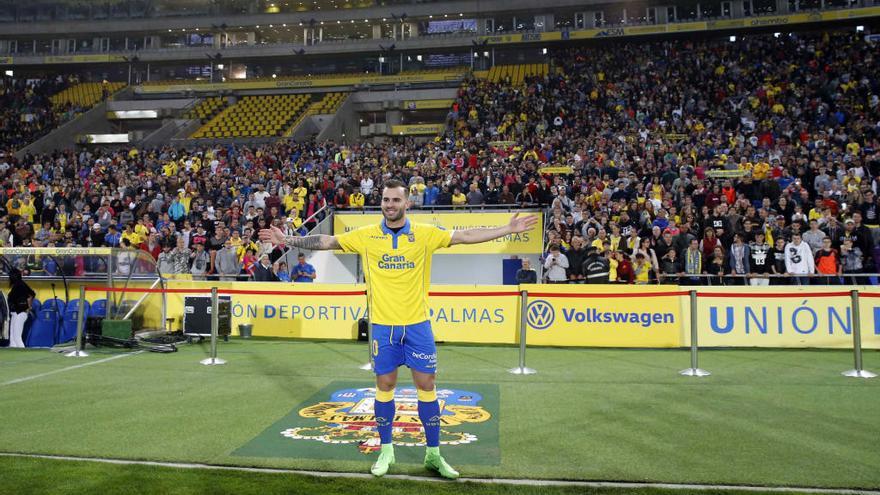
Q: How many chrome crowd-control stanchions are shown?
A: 6